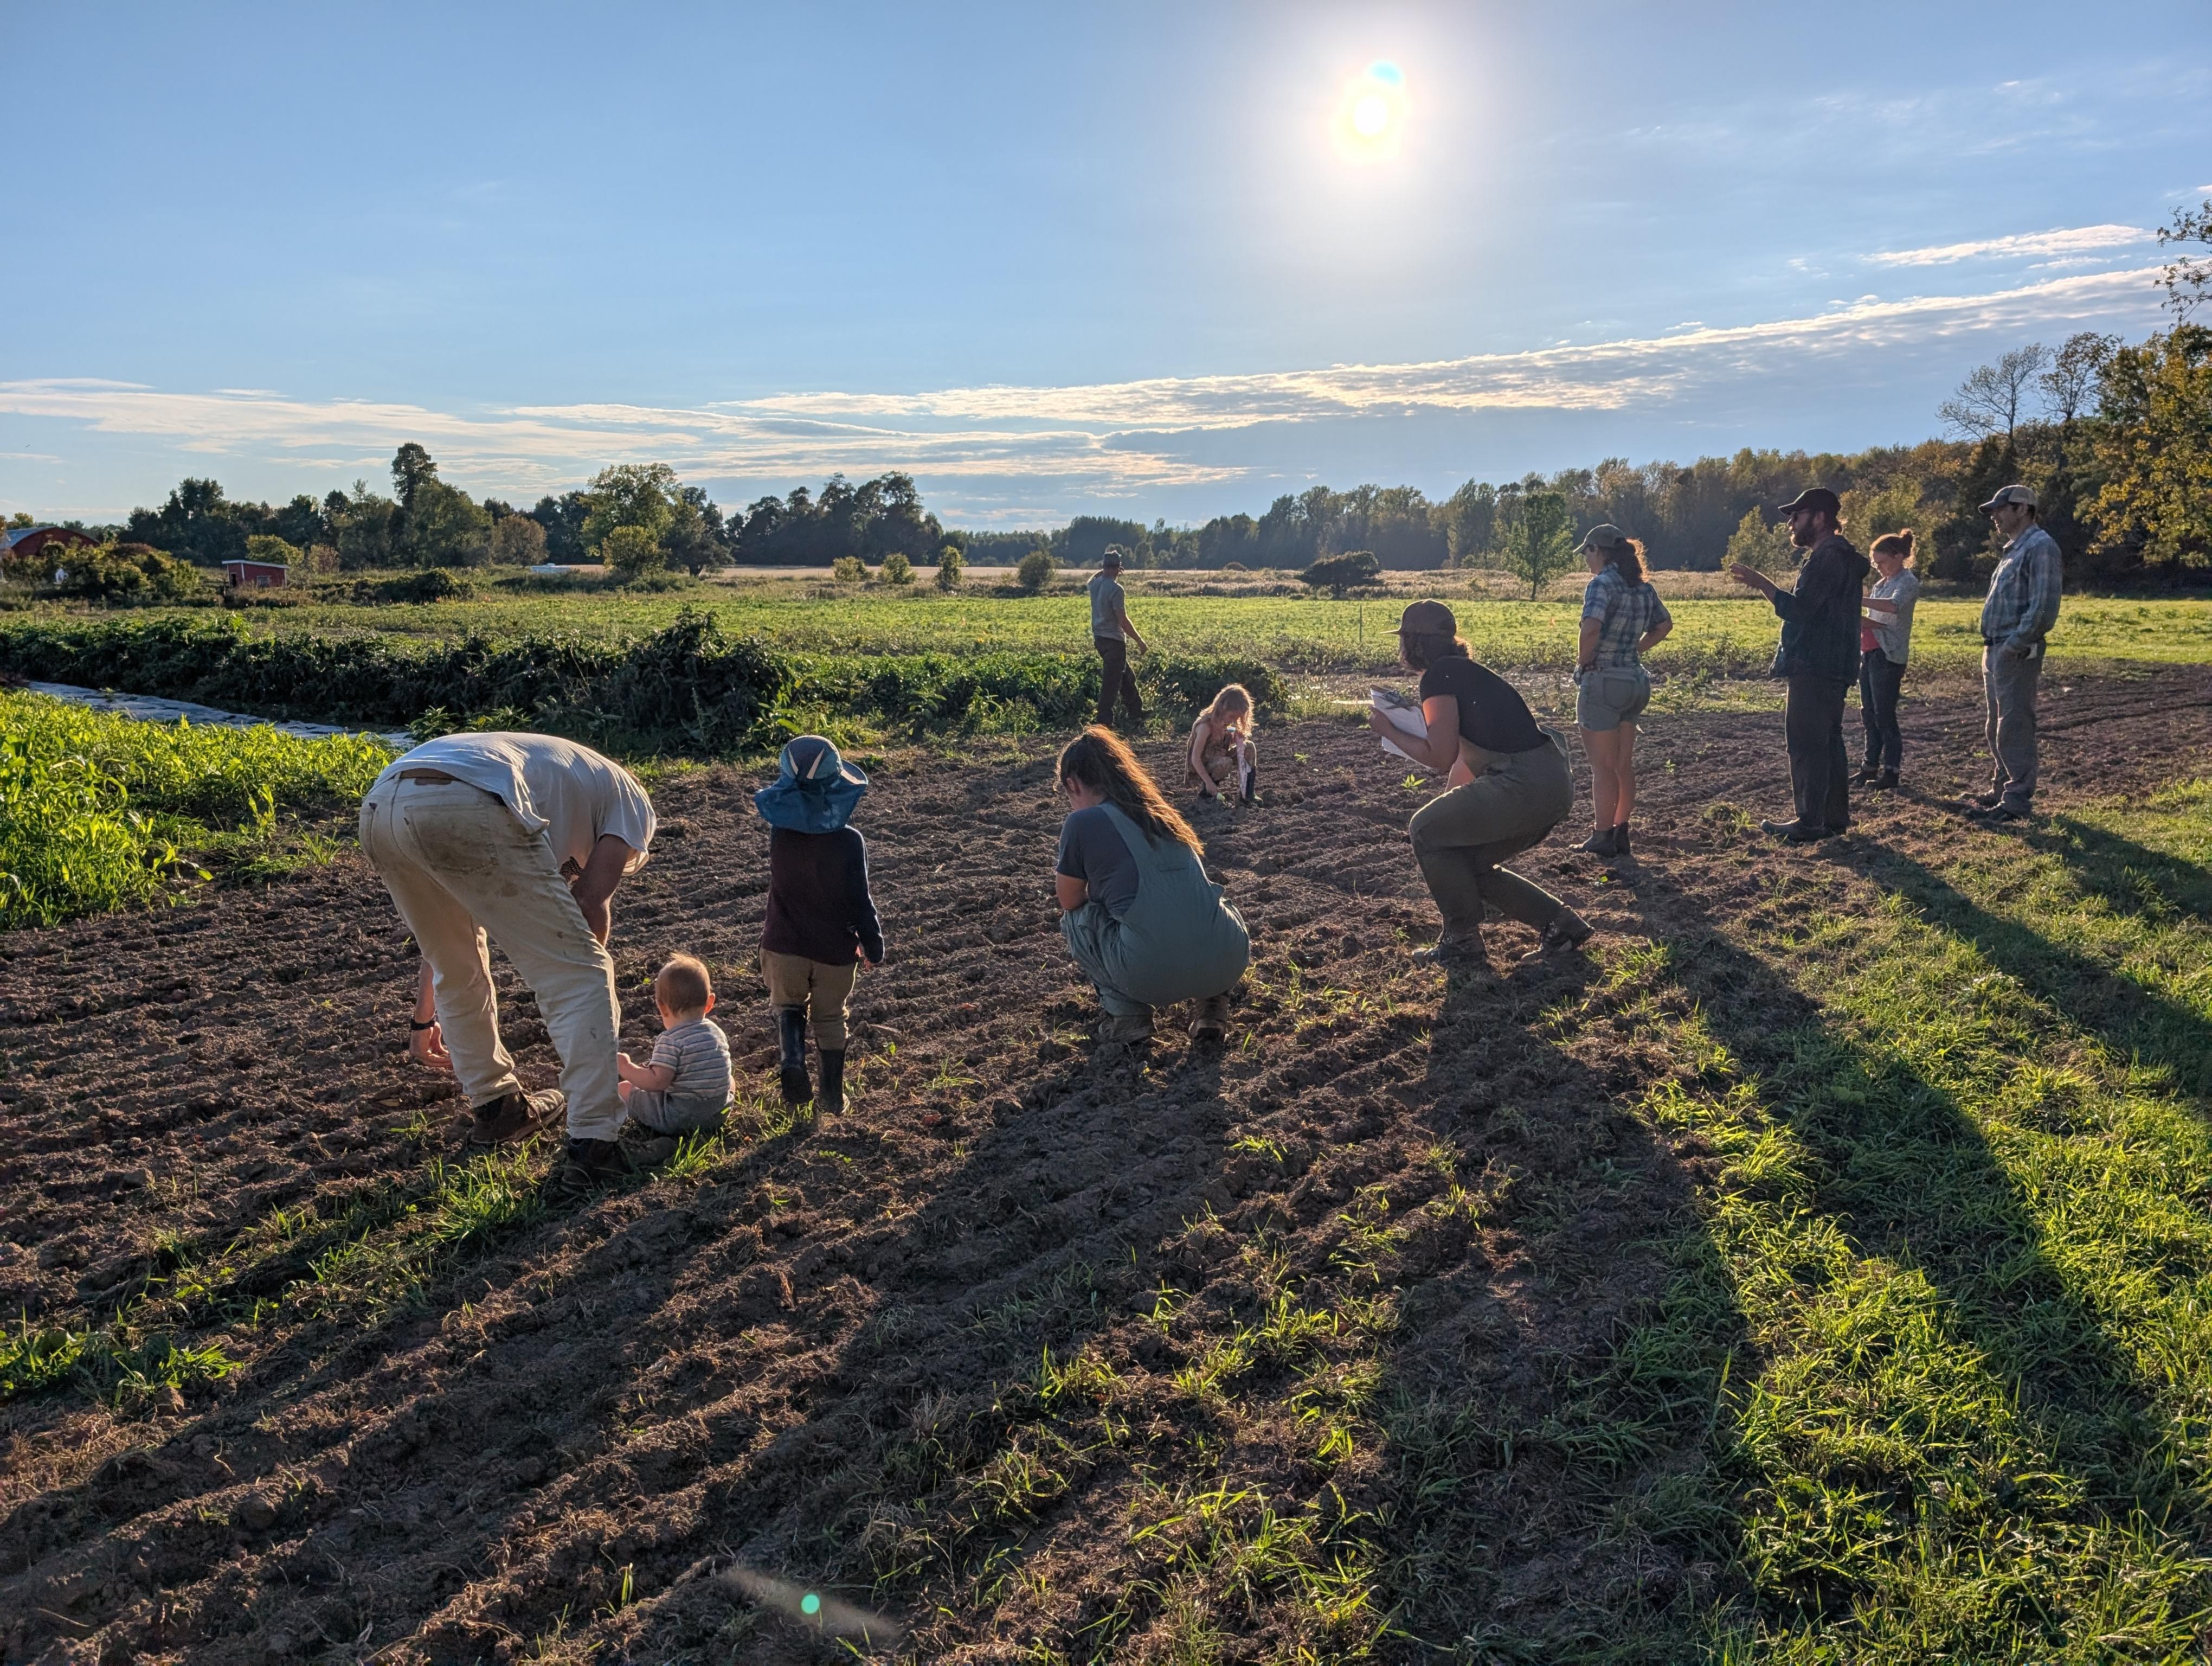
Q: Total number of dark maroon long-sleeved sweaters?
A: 1